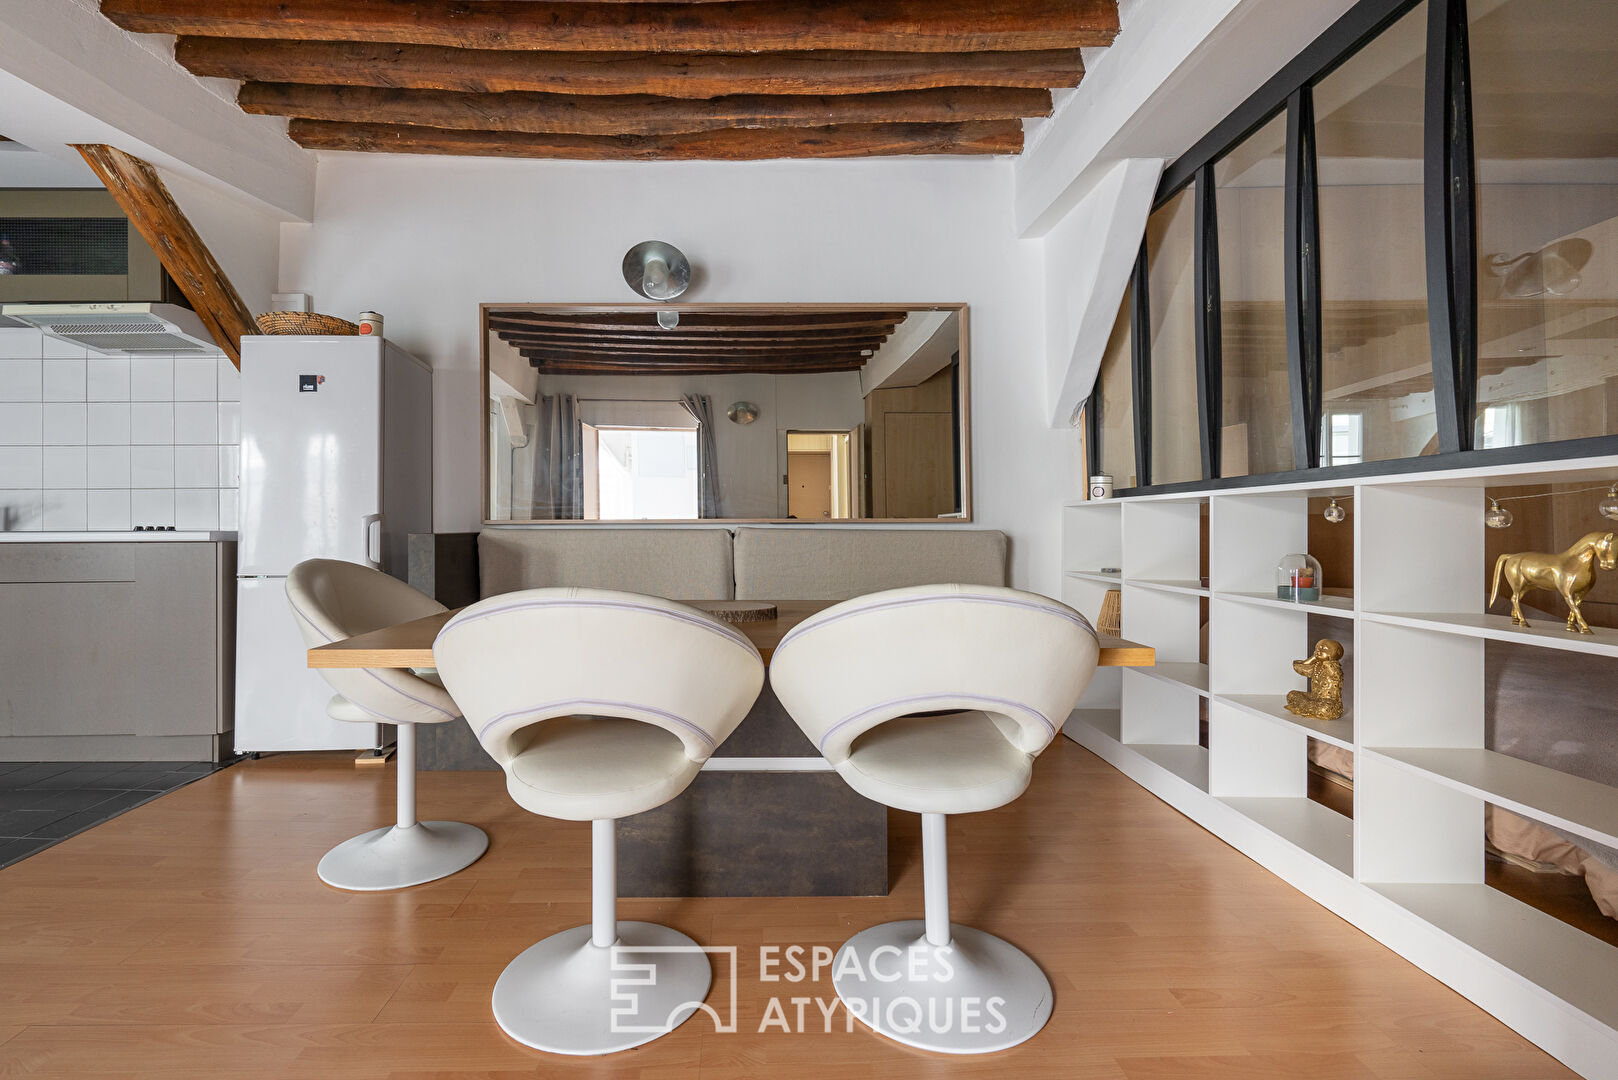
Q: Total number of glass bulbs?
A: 3